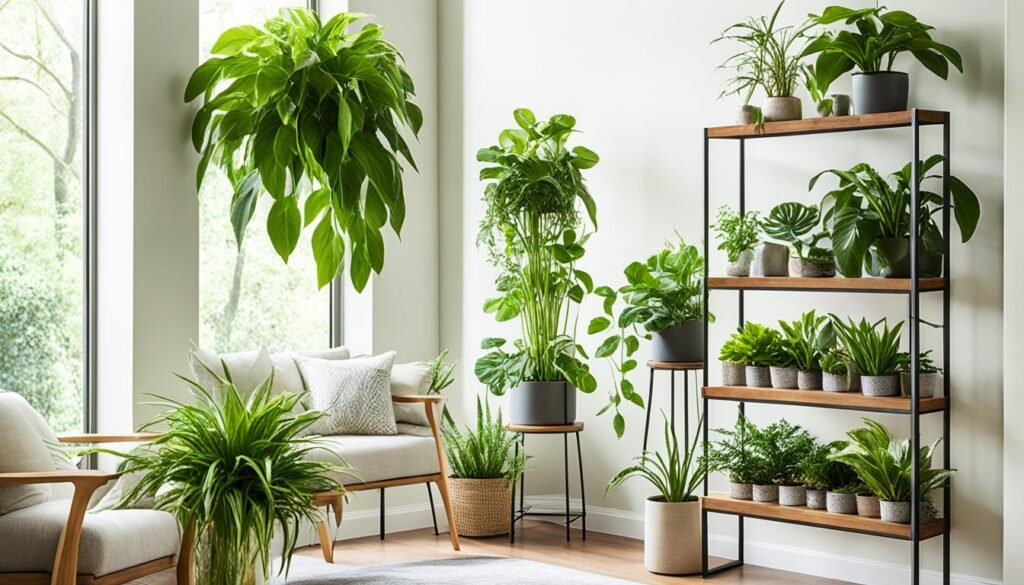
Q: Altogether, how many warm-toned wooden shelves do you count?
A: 4